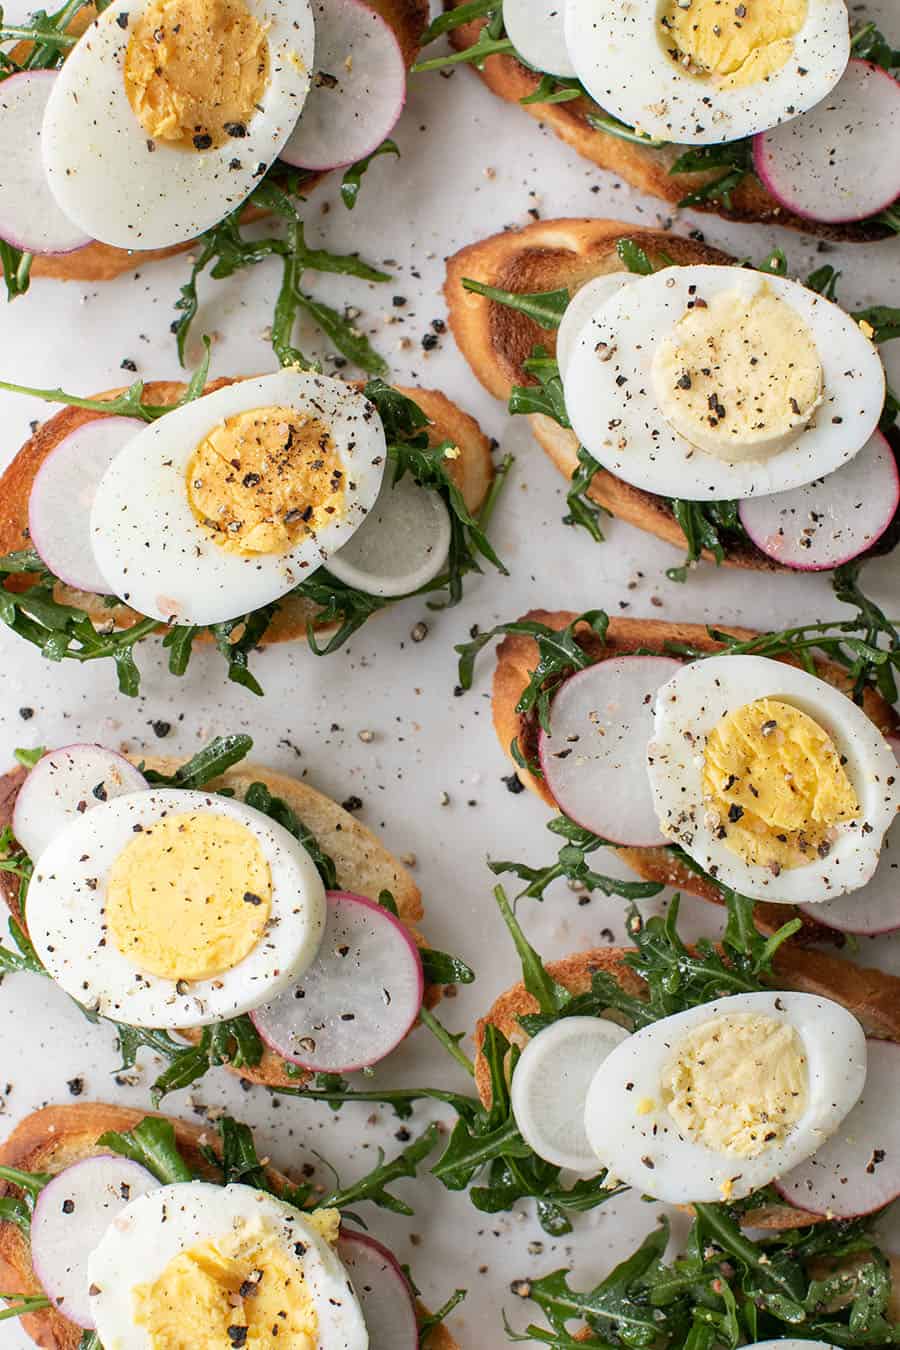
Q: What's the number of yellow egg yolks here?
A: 8